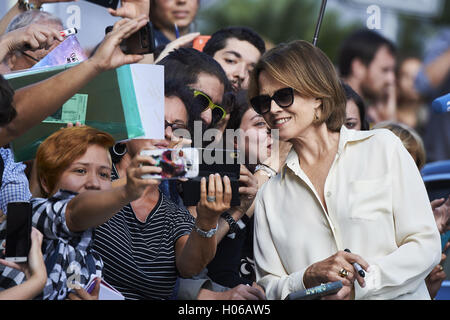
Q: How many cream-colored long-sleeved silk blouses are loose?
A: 1